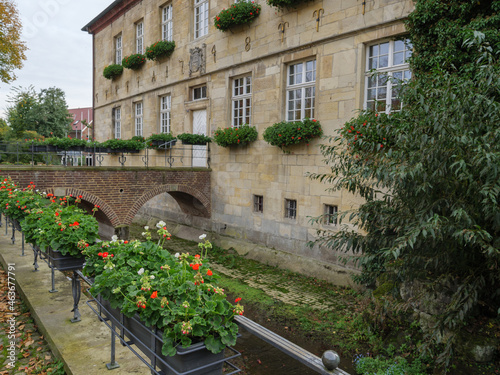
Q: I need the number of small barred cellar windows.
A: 3